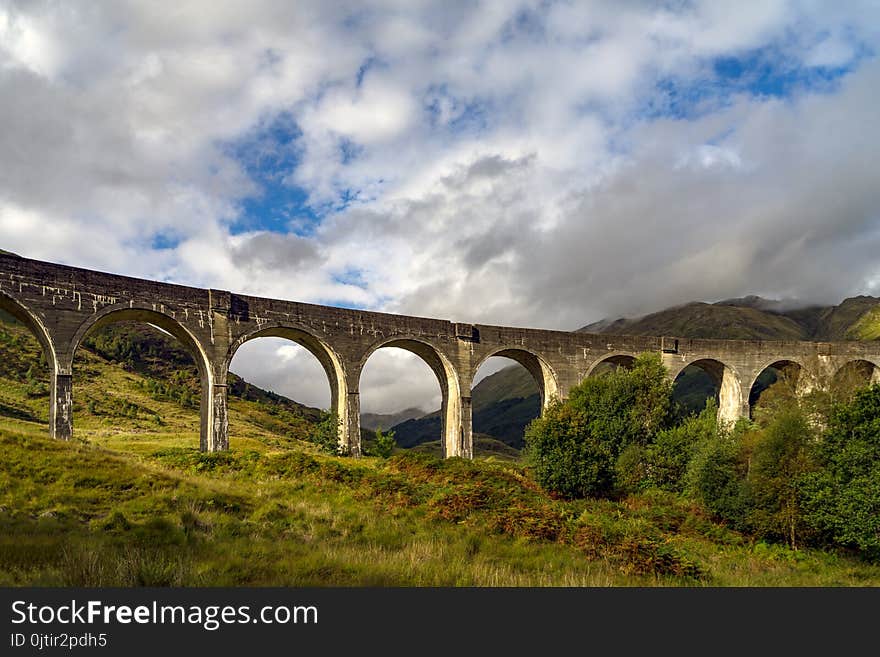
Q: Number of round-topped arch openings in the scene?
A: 9